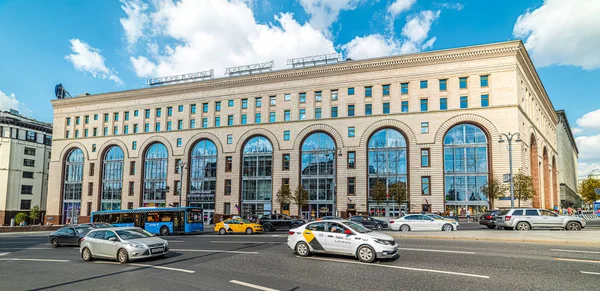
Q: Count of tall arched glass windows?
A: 8